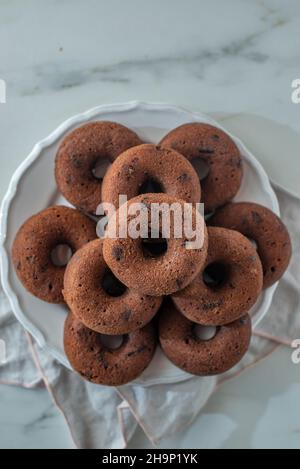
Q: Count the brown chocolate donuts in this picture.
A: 10